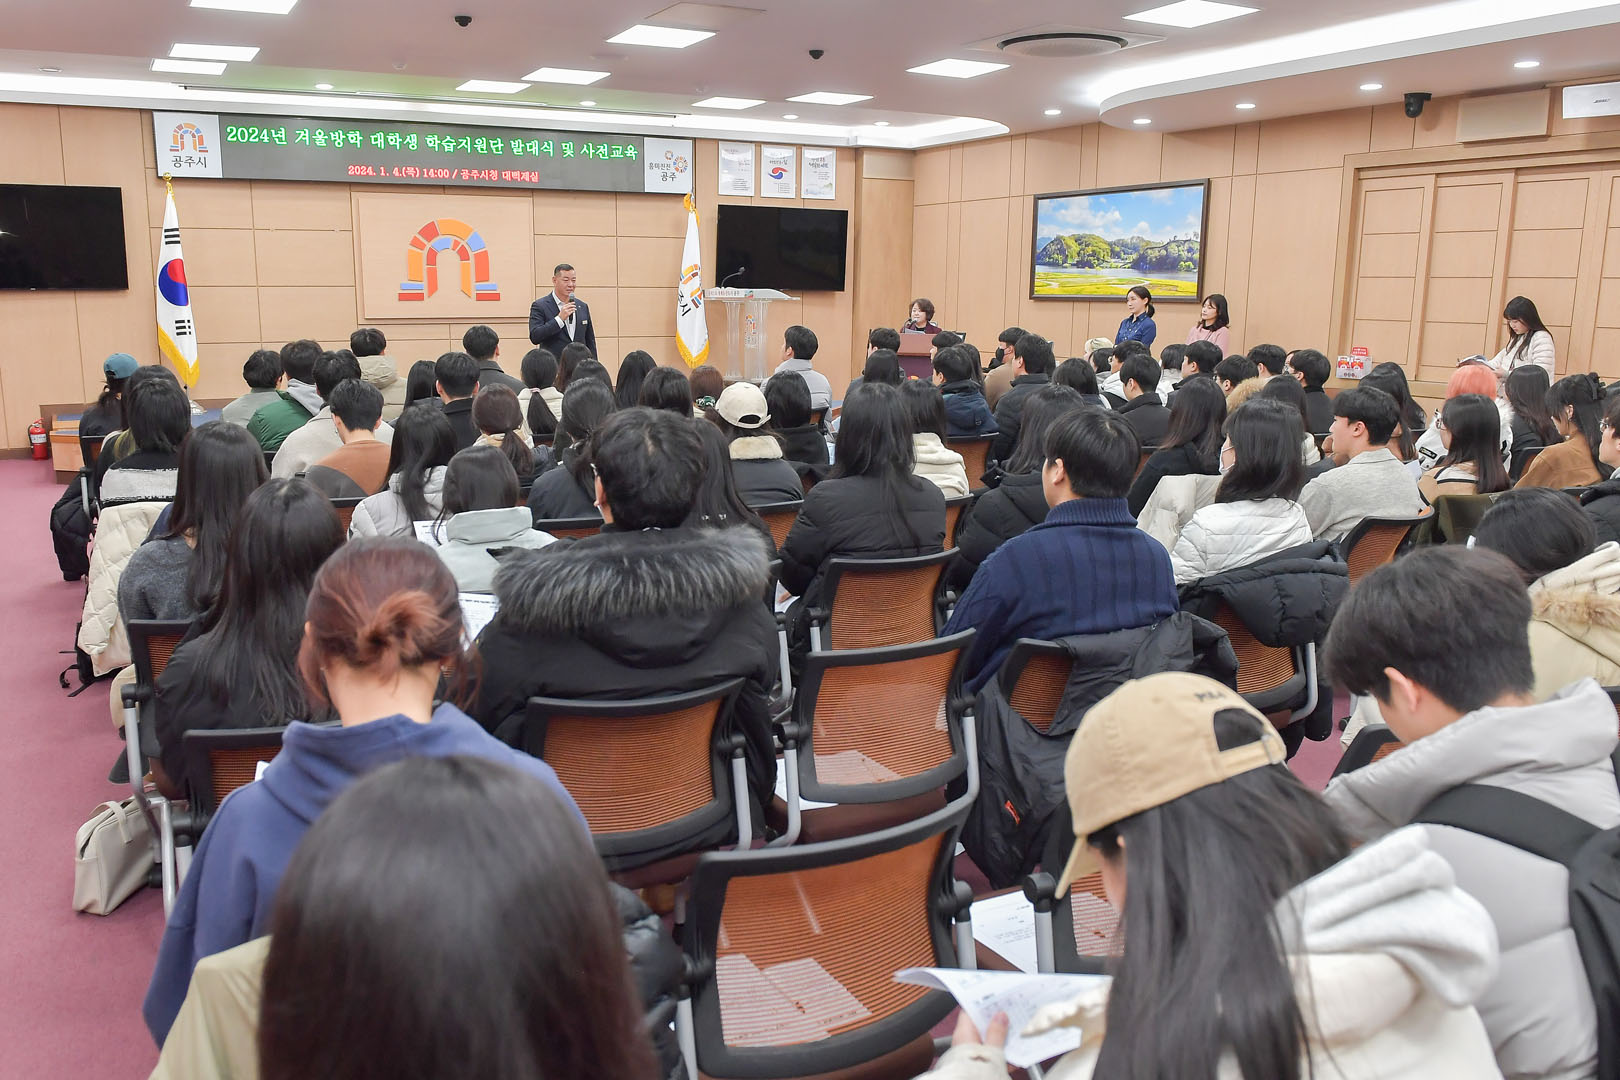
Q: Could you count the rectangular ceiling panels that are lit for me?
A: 10